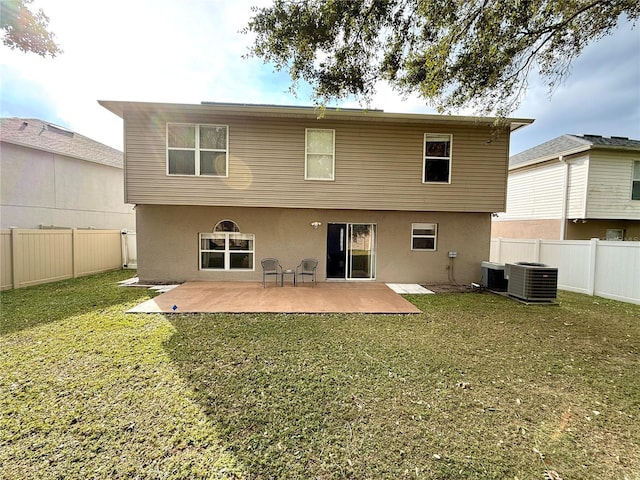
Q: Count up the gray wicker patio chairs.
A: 2